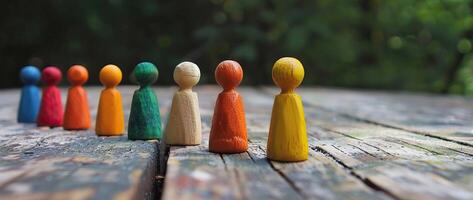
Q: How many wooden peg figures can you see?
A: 8